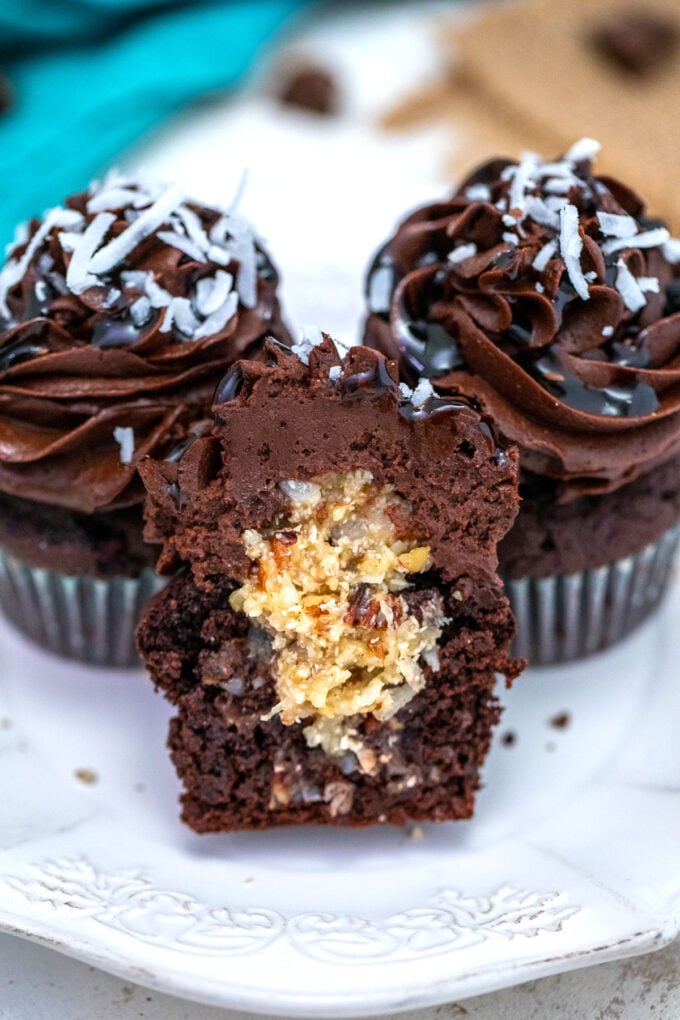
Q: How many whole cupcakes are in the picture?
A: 2